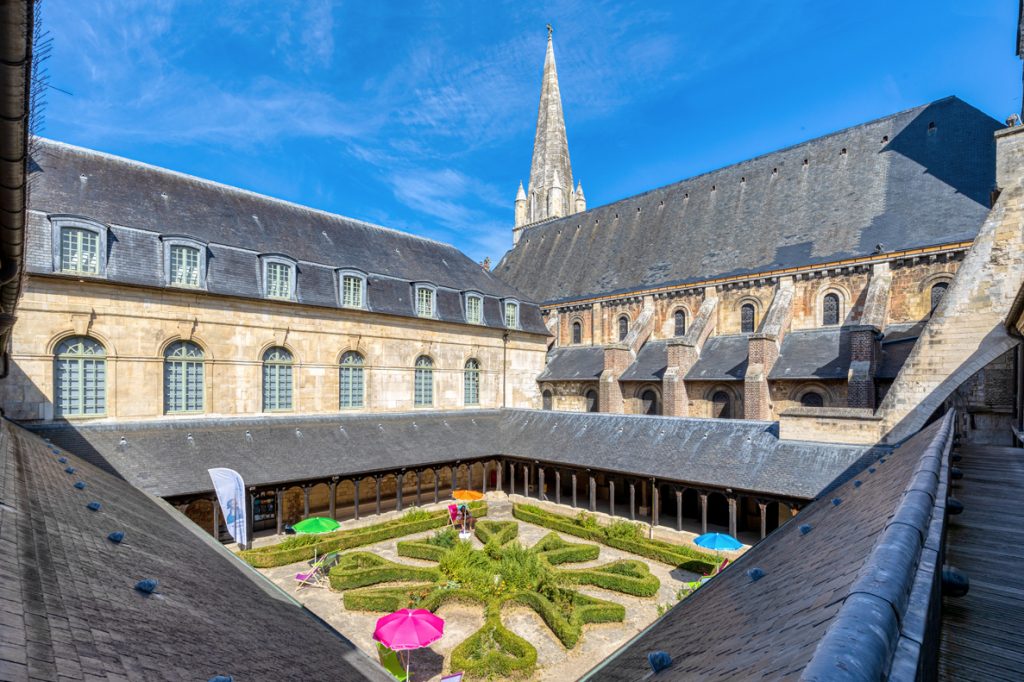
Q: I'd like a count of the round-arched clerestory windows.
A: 6